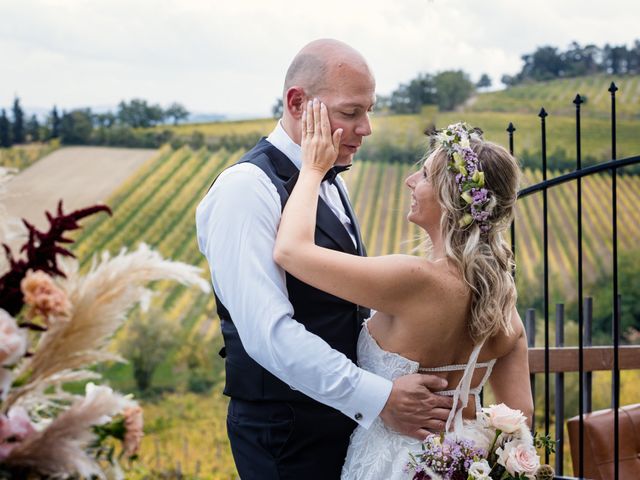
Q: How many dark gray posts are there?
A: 4